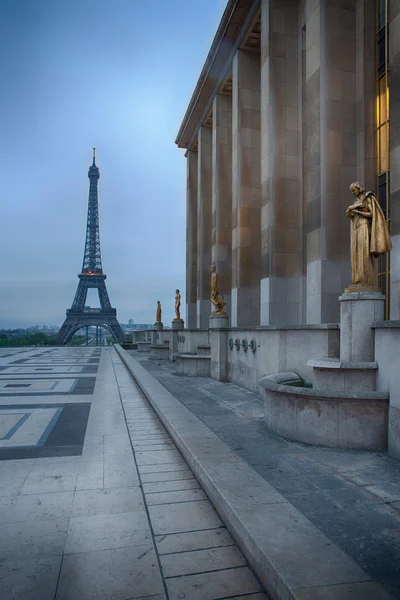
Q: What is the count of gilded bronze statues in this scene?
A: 4